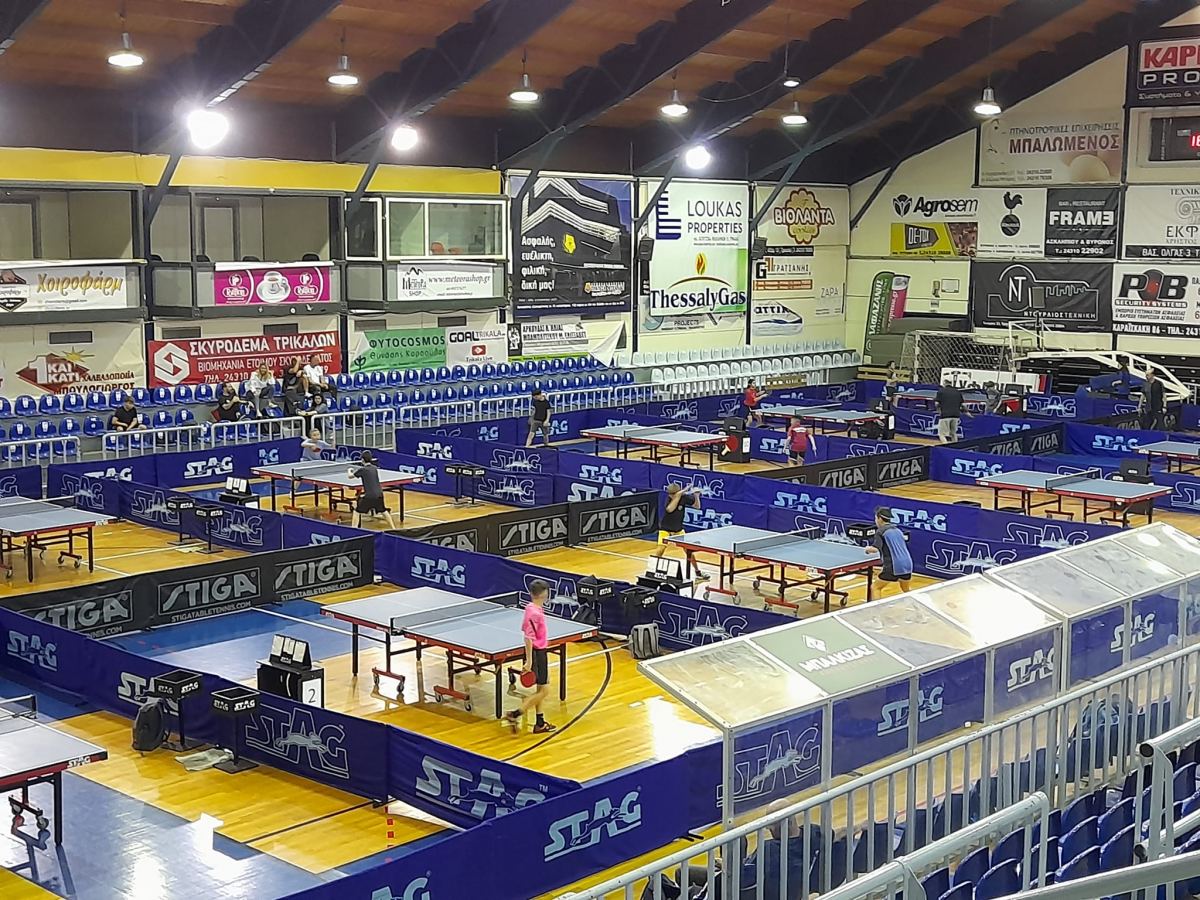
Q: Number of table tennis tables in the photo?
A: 10